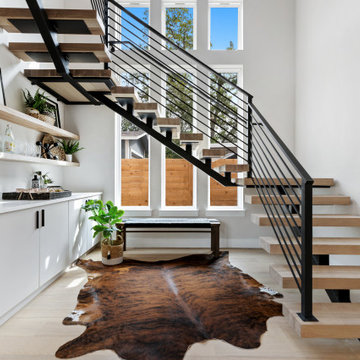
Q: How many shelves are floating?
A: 2